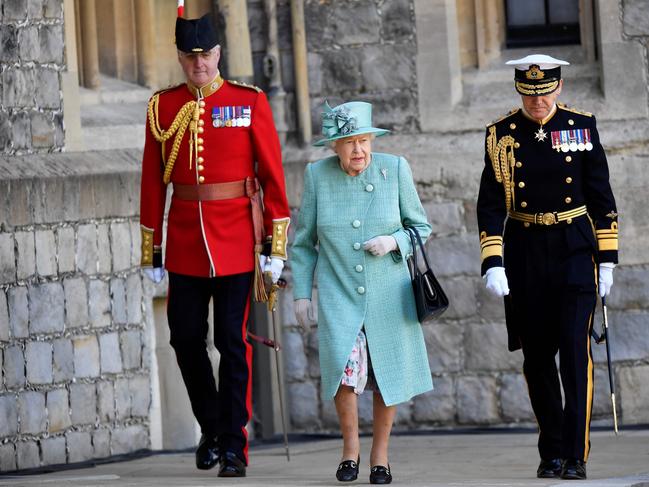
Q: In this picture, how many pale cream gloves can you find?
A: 2